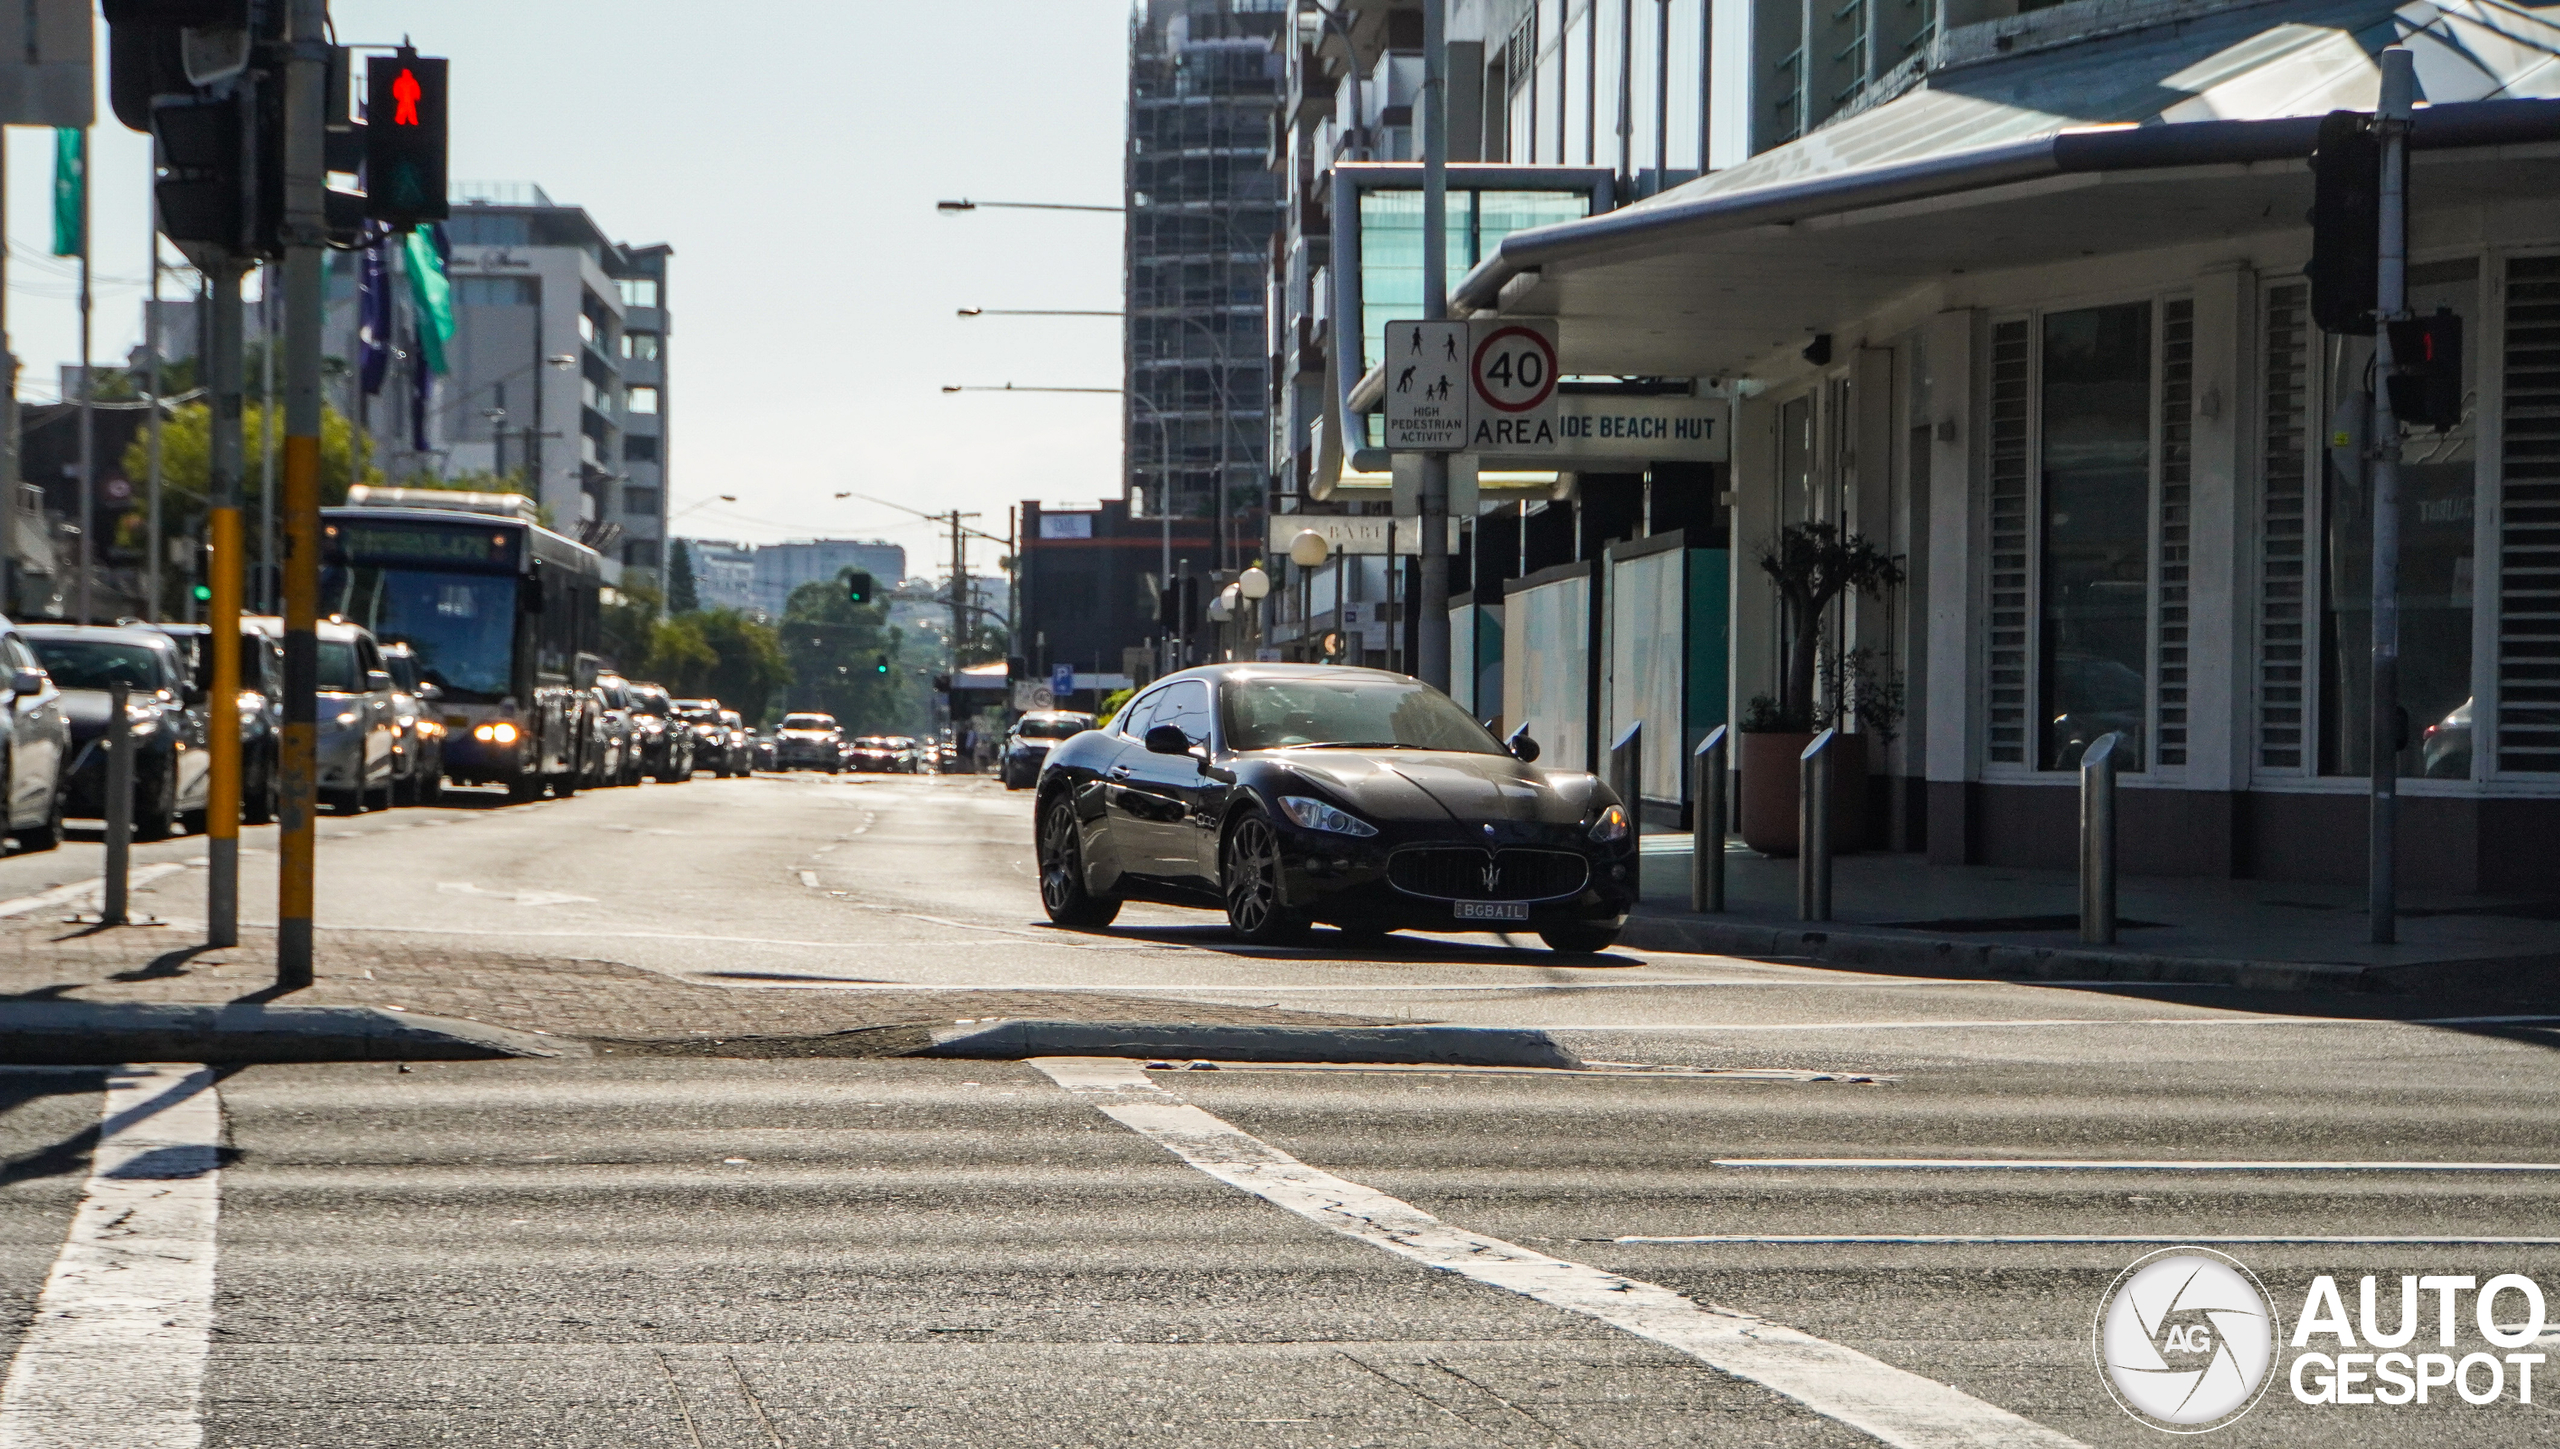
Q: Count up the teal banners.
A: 2